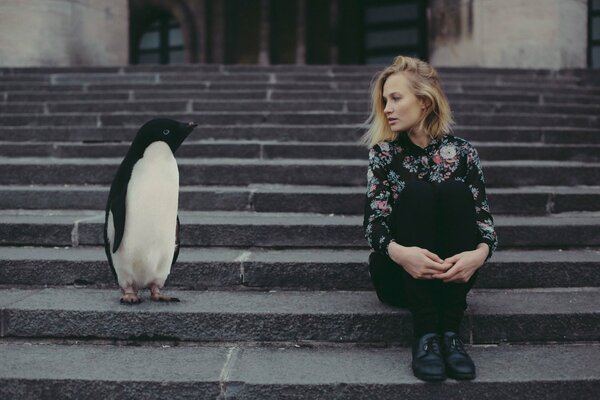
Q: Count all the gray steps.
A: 14